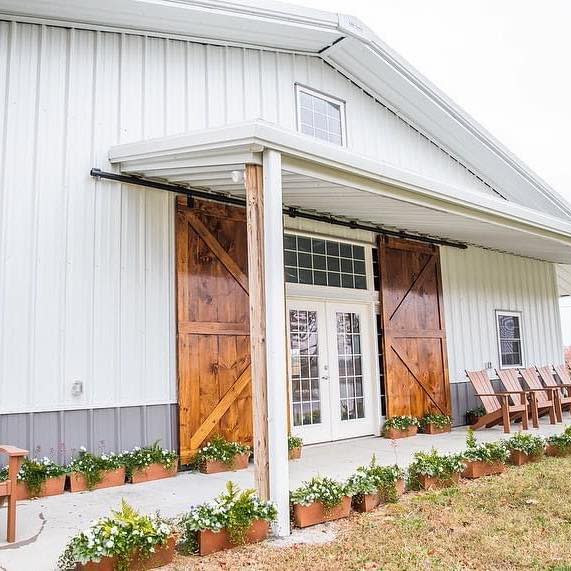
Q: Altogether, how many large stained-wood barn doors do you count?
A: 2